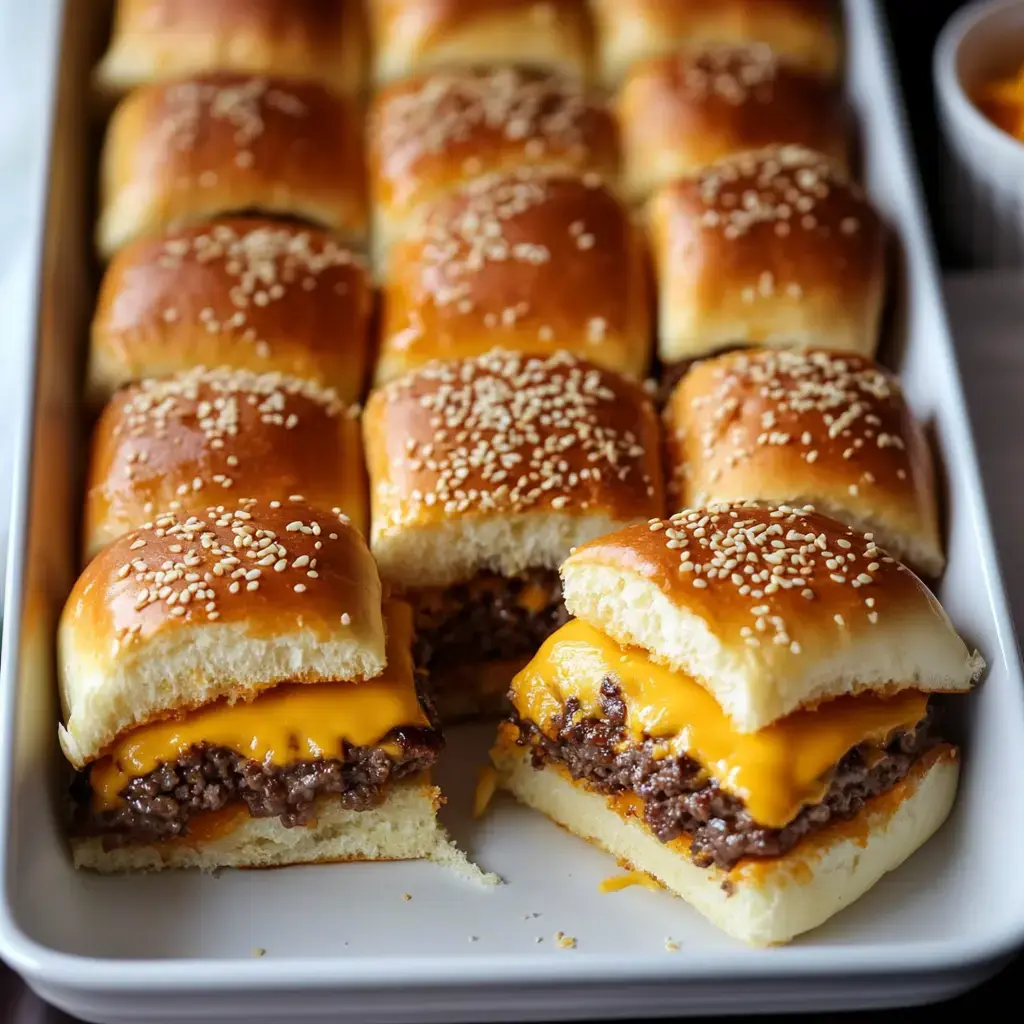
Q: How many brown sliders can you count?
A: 14